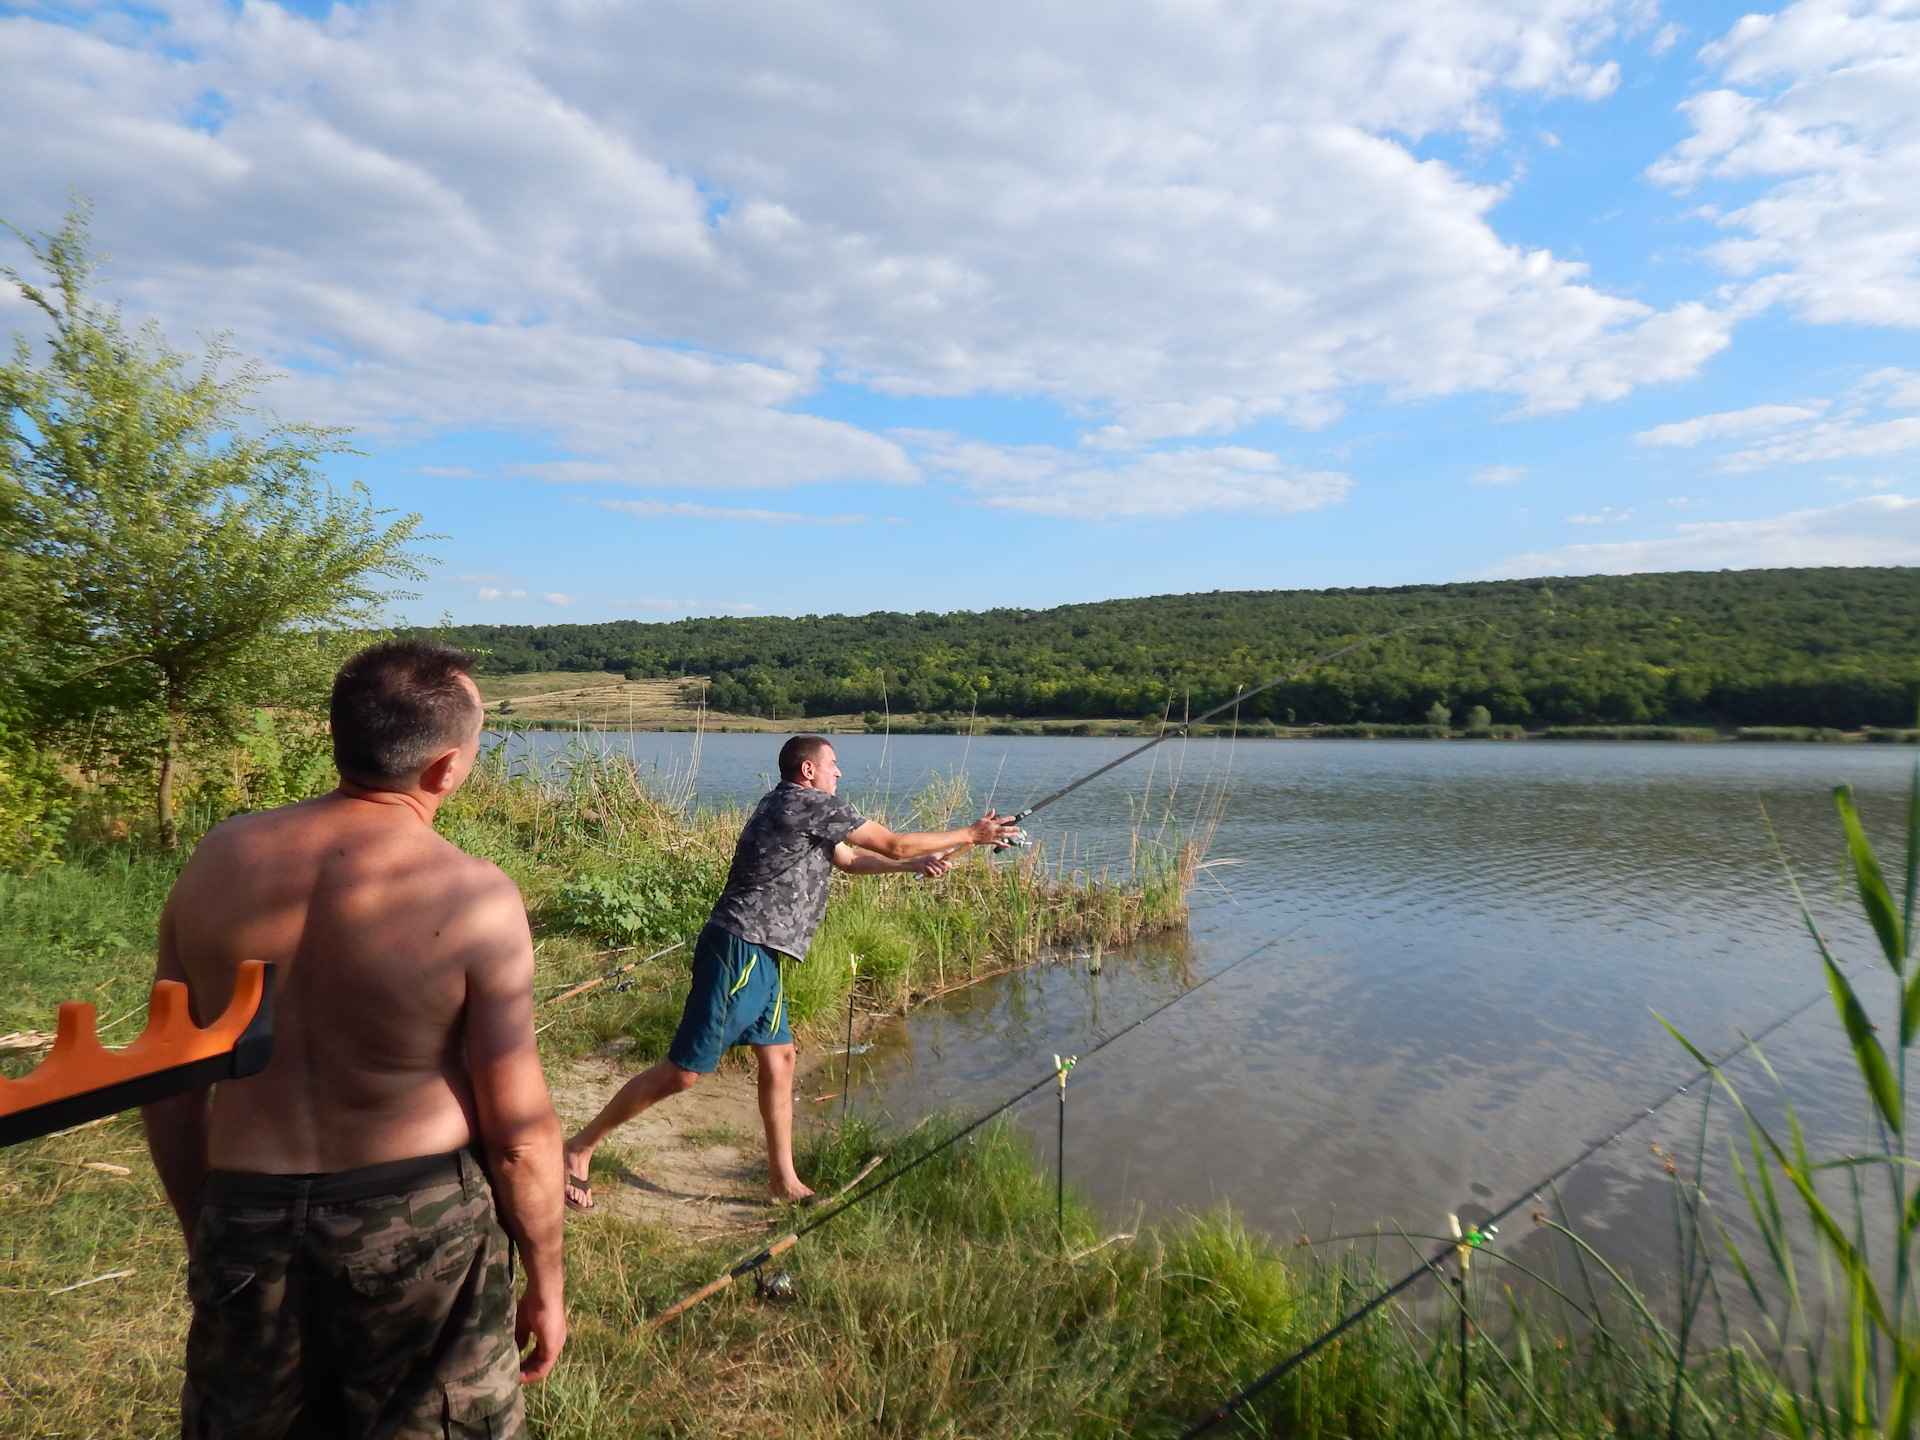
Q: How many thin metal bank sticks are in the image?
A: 3